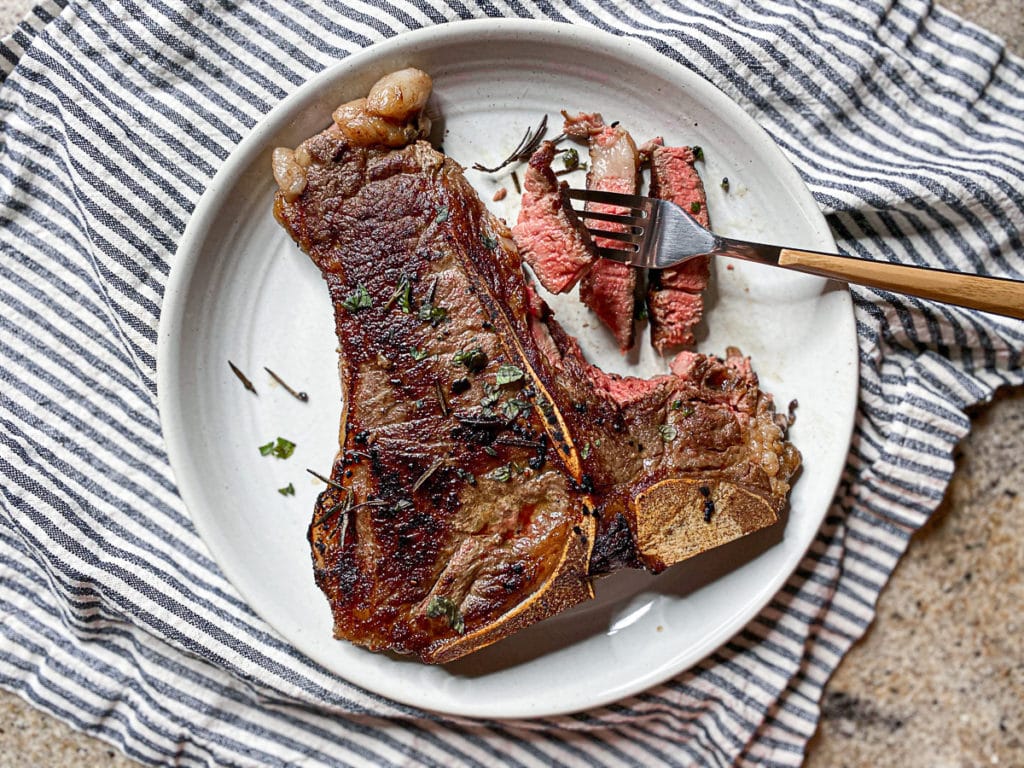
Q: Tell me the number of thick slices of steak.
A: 3